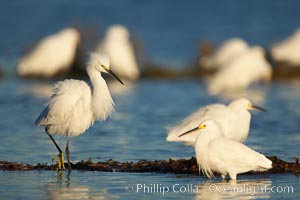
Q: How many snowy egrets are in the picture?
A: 8